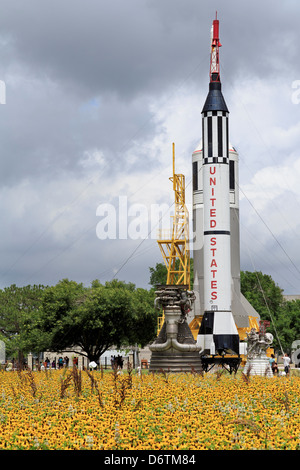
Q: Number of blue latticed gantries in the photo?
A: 0